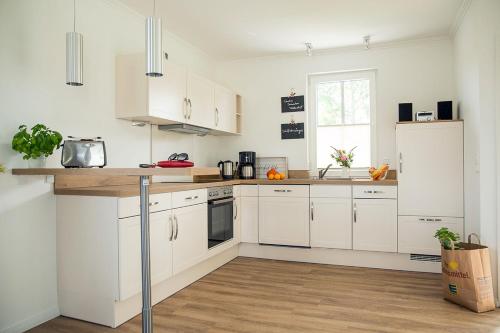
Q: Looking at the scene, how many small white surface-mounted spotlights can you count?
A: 2